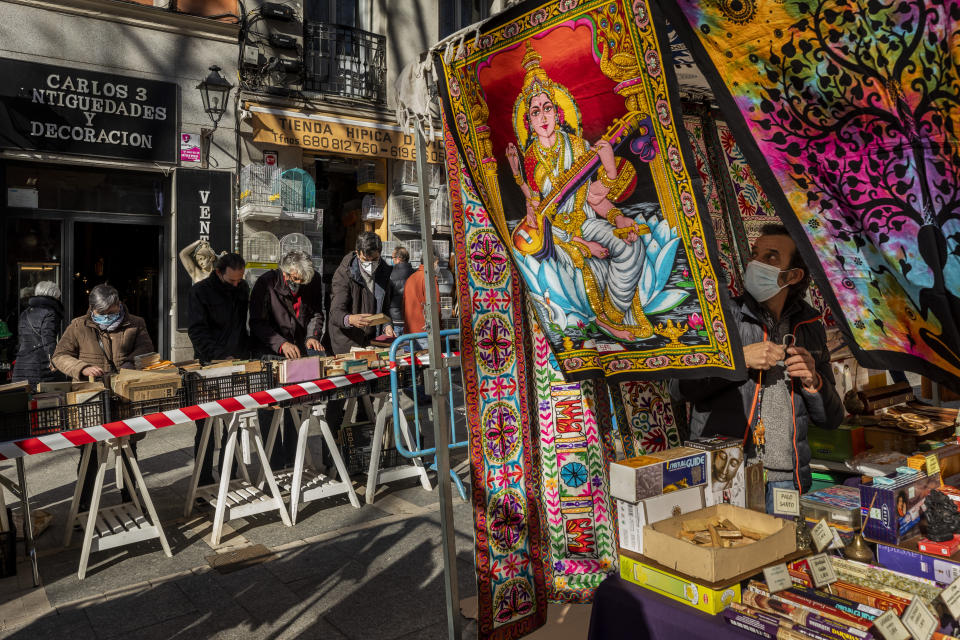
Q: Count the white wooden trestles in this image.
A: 4